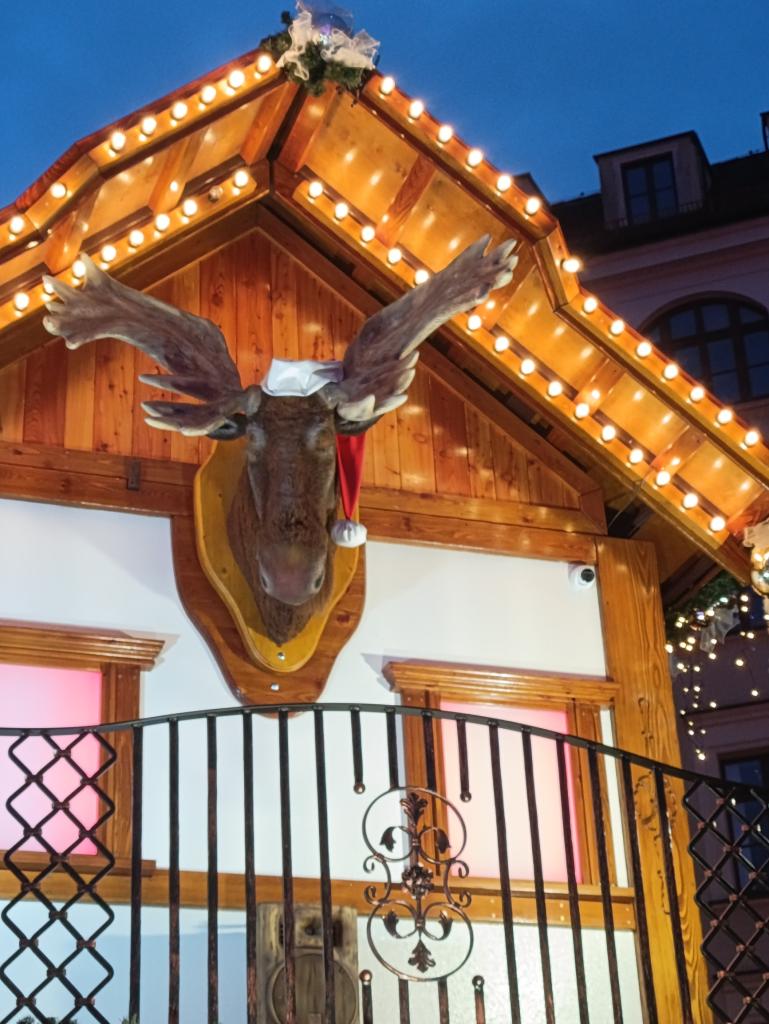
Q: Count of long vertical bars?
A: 12